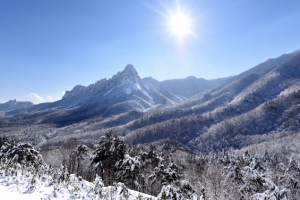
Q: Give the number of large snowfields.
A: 1